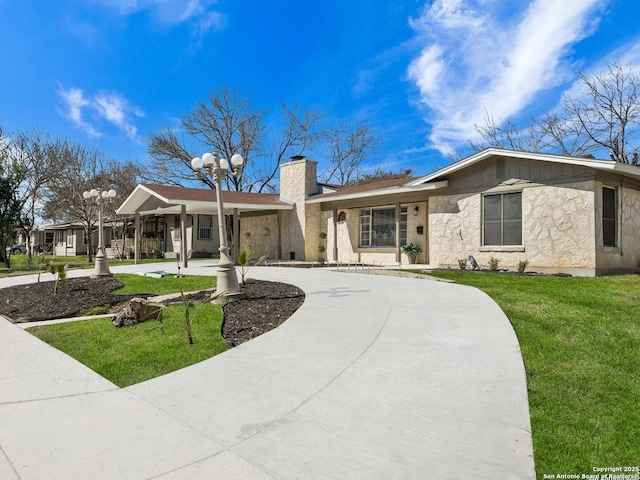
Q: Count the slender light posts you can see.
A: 2